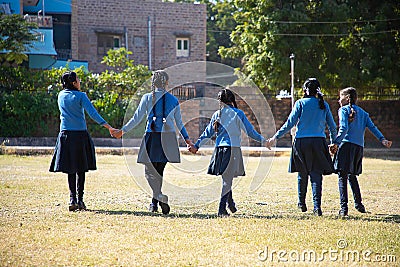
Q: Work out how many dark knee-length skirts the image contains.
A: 5